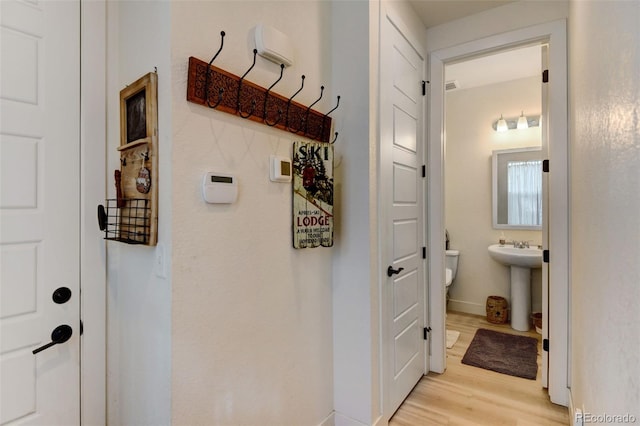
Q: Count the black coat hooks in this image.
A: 6